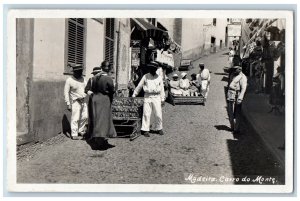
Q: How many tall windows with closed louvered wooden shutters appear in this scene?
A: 2